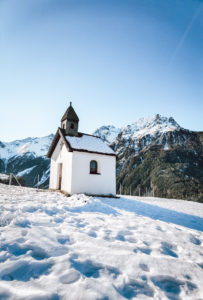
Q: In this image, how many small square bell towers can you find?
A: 1